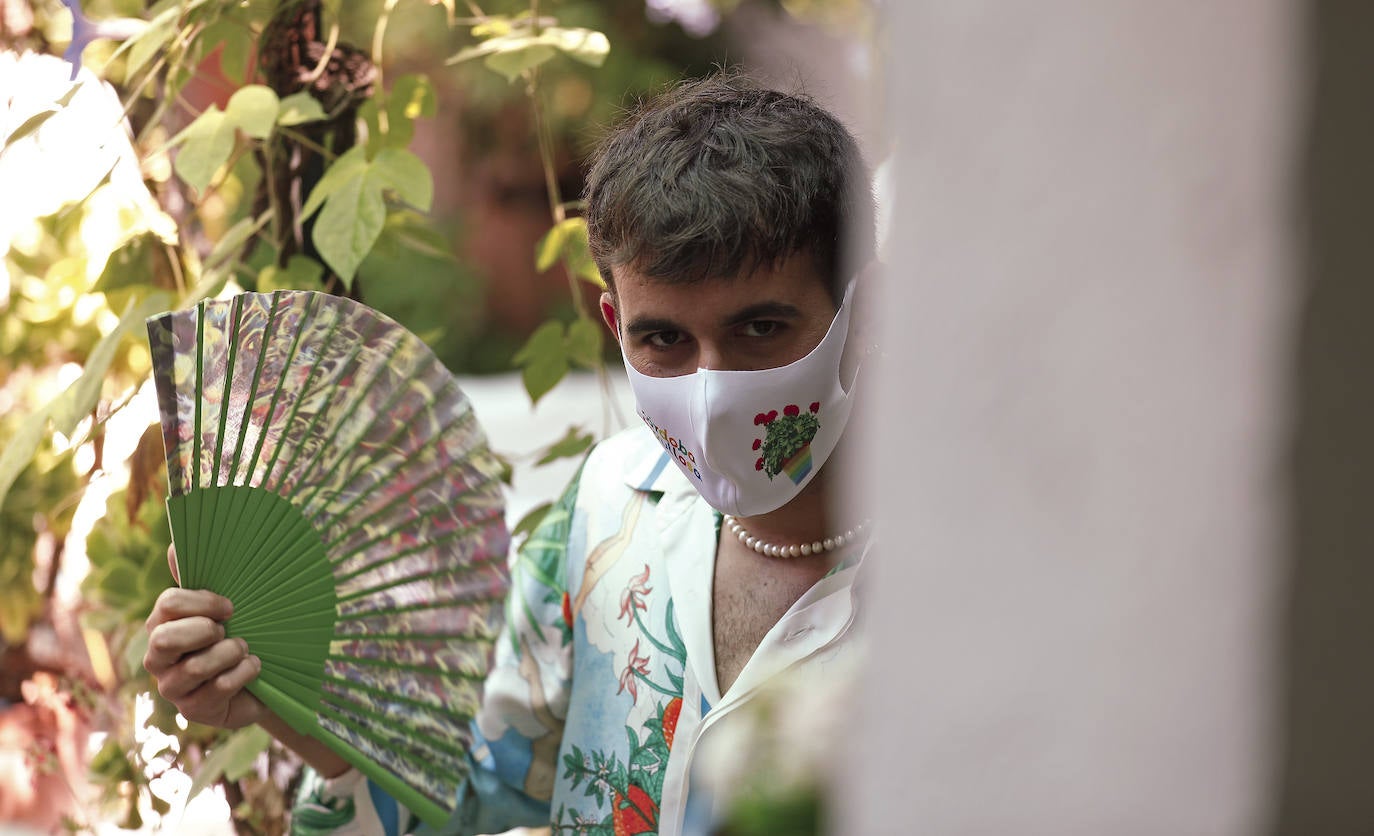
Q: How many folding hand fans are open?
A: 1